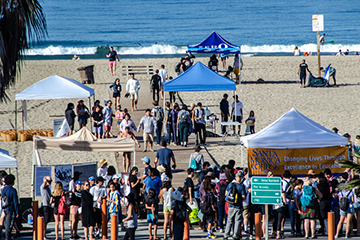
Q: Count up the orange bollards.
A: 7